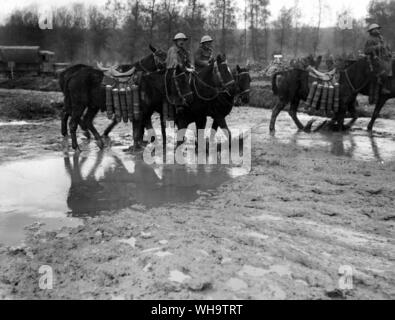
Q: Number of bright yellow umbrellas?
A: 0